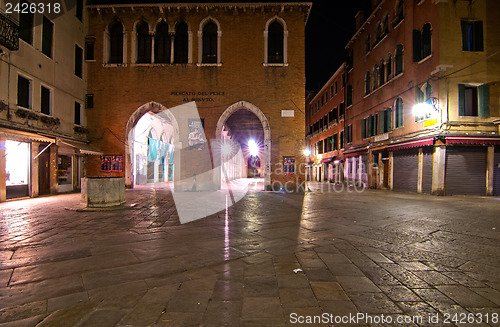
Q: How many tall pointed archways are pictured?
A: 2